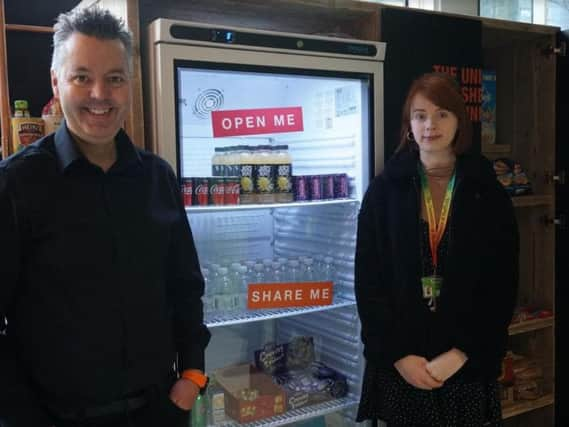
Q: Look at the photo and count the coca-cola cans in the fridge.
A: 4